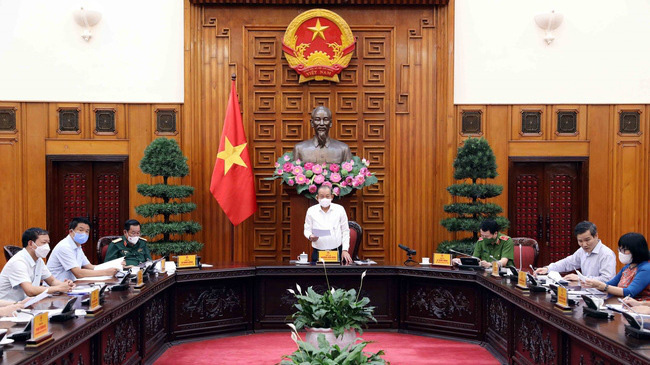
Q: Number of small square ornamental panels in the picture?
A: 8